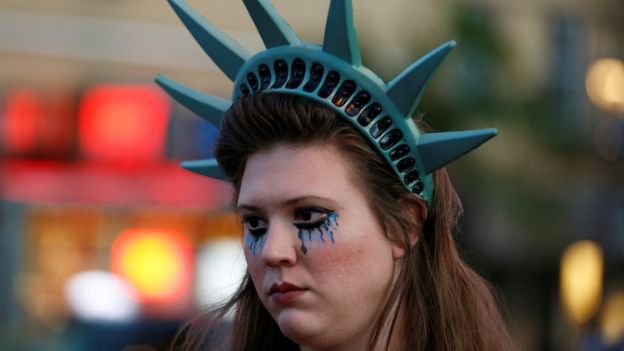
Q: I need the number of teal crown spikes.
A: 7